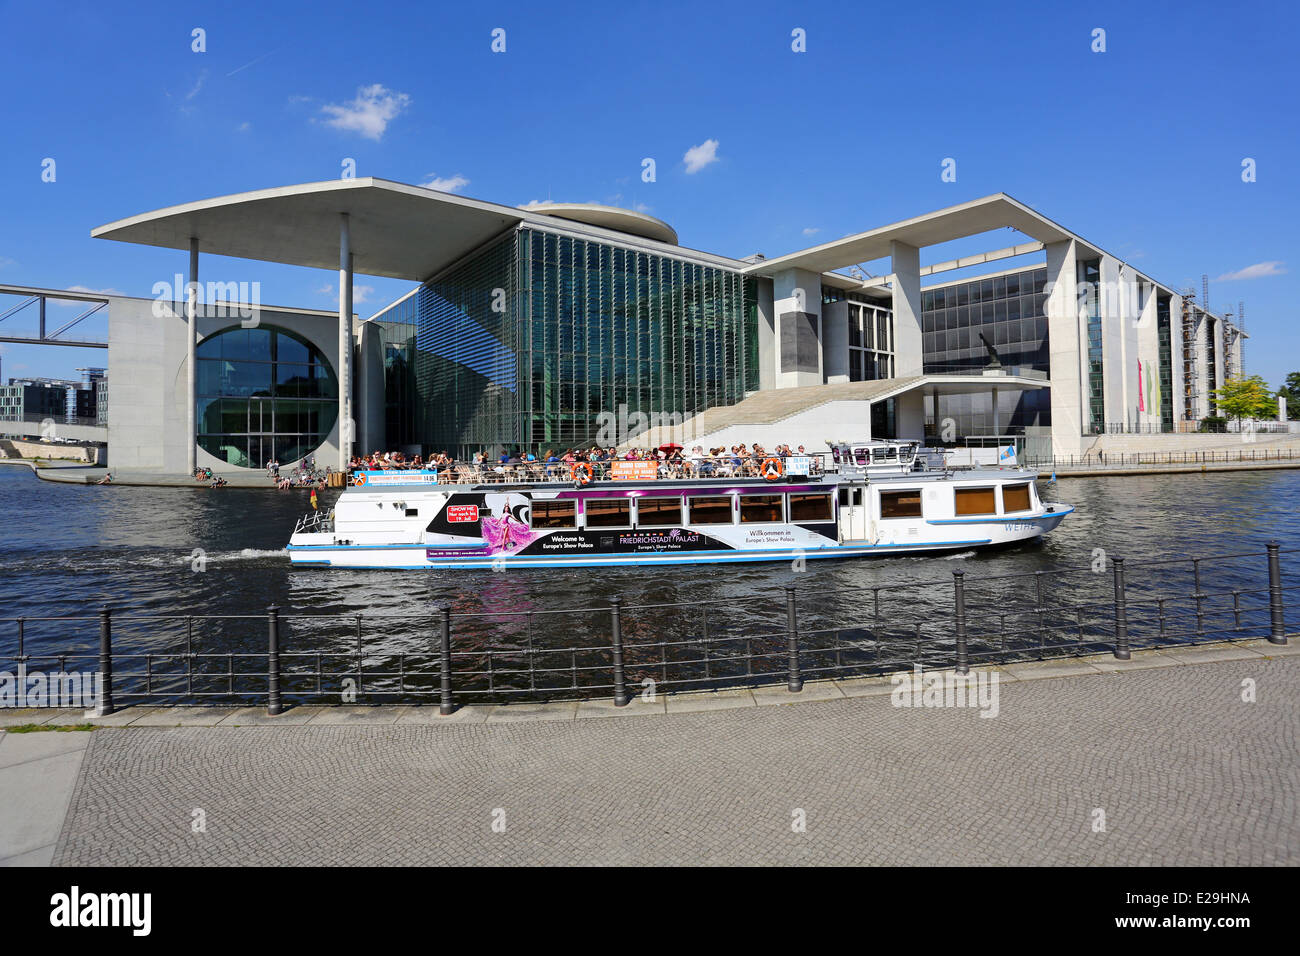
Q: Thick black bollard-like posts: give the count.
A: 8